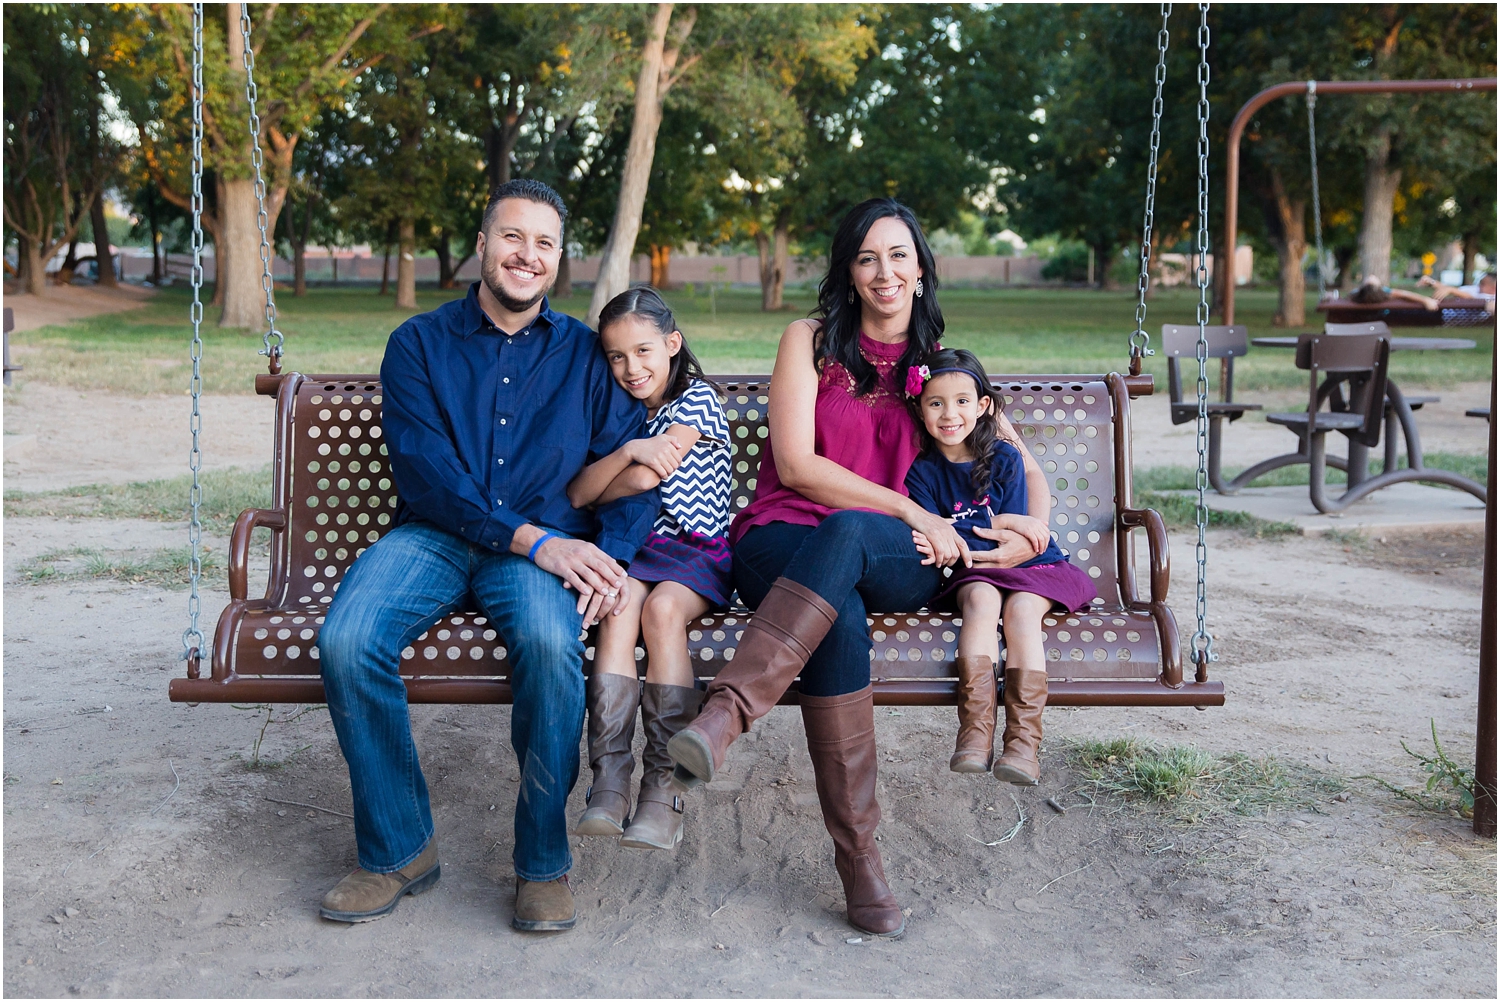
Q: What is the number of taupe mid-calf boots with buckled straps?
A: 2